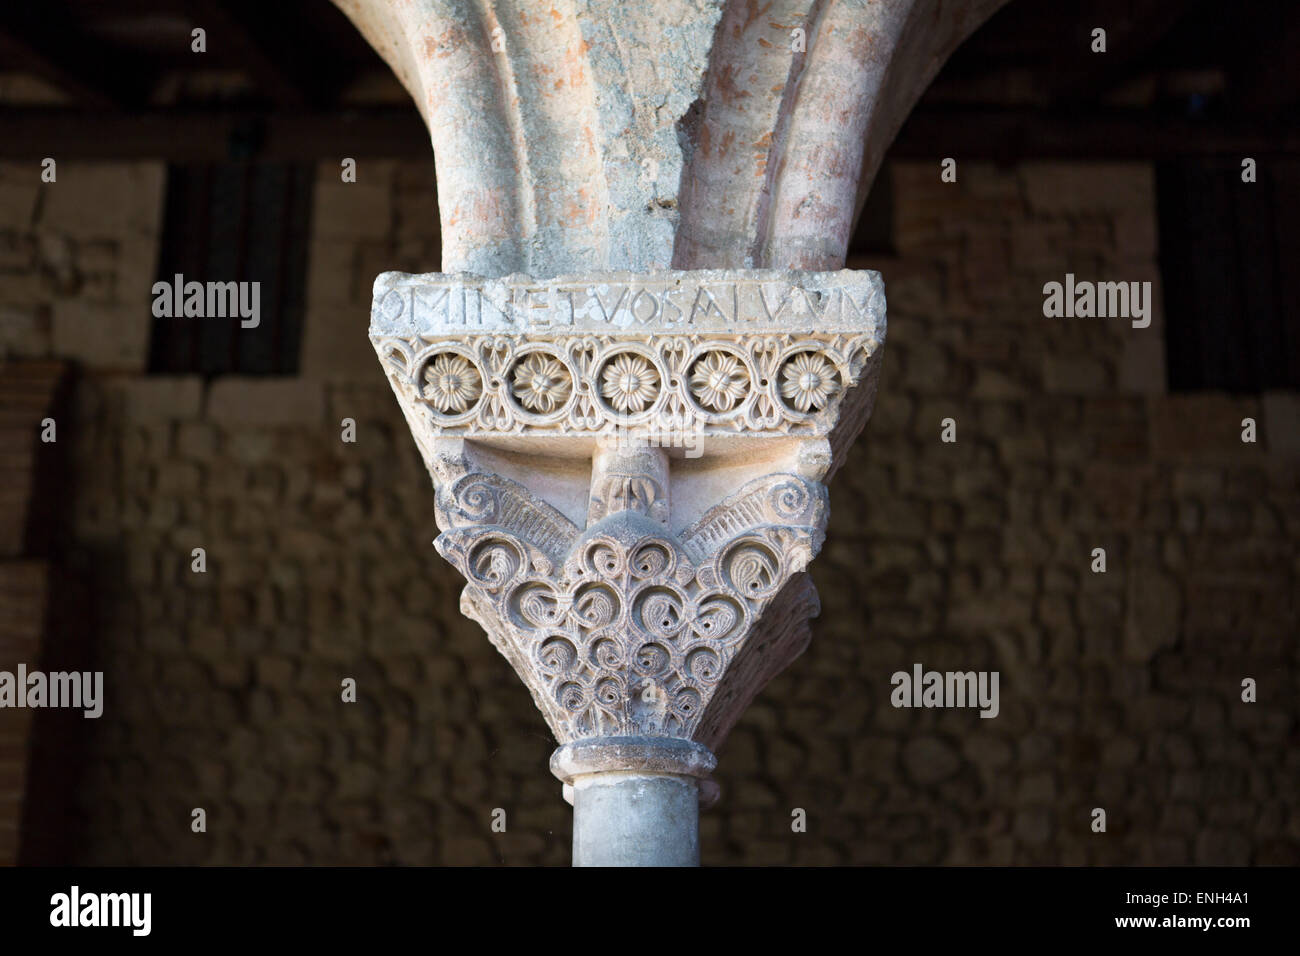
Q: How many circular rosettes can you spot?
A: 5